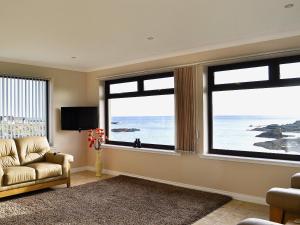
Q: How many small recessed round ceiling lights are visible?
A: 3